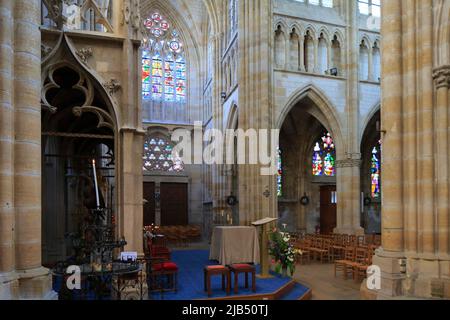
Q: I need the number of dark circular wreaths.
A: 3